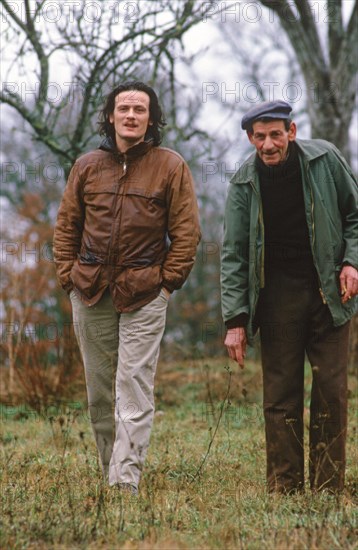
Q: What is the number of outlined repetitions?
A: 14